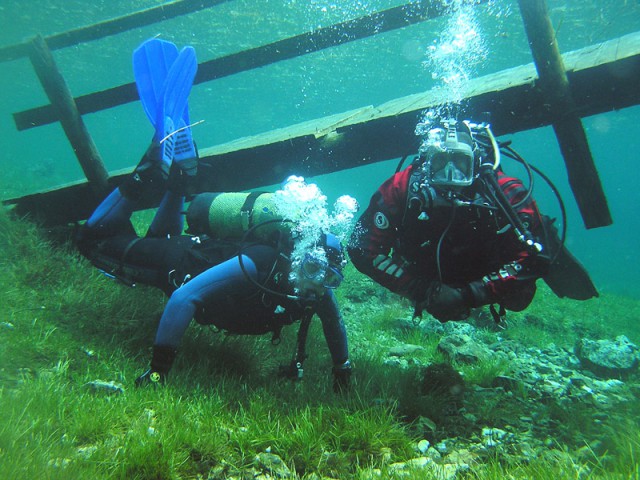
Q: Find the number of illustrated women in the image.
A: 0